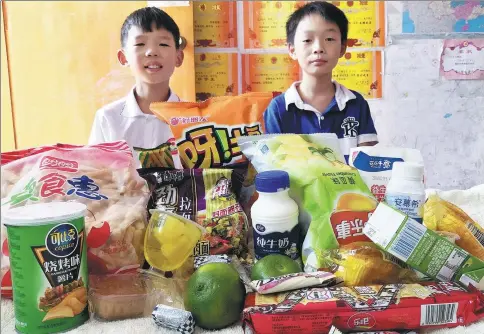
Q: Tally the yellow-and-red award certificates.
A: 6